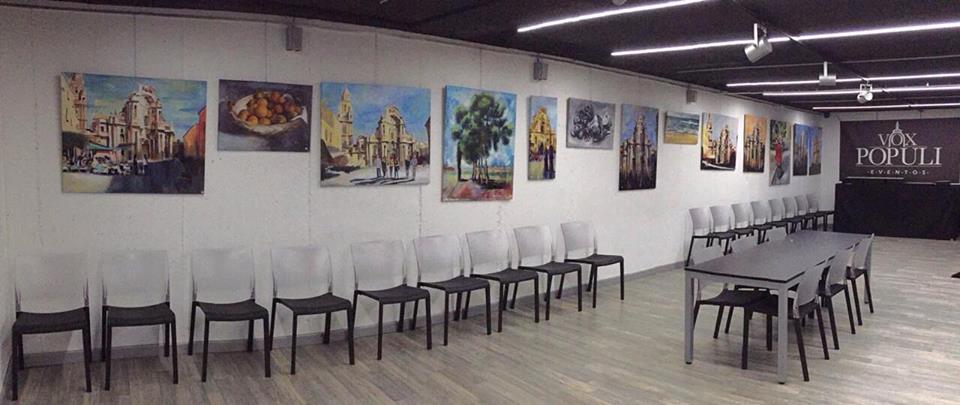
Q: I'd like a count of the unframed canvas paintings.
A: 13